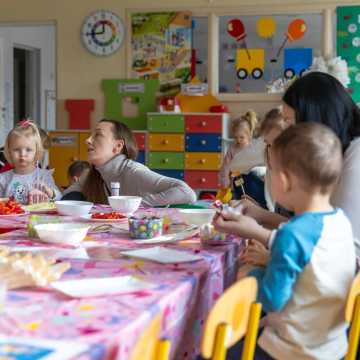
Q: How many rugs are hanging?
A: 0